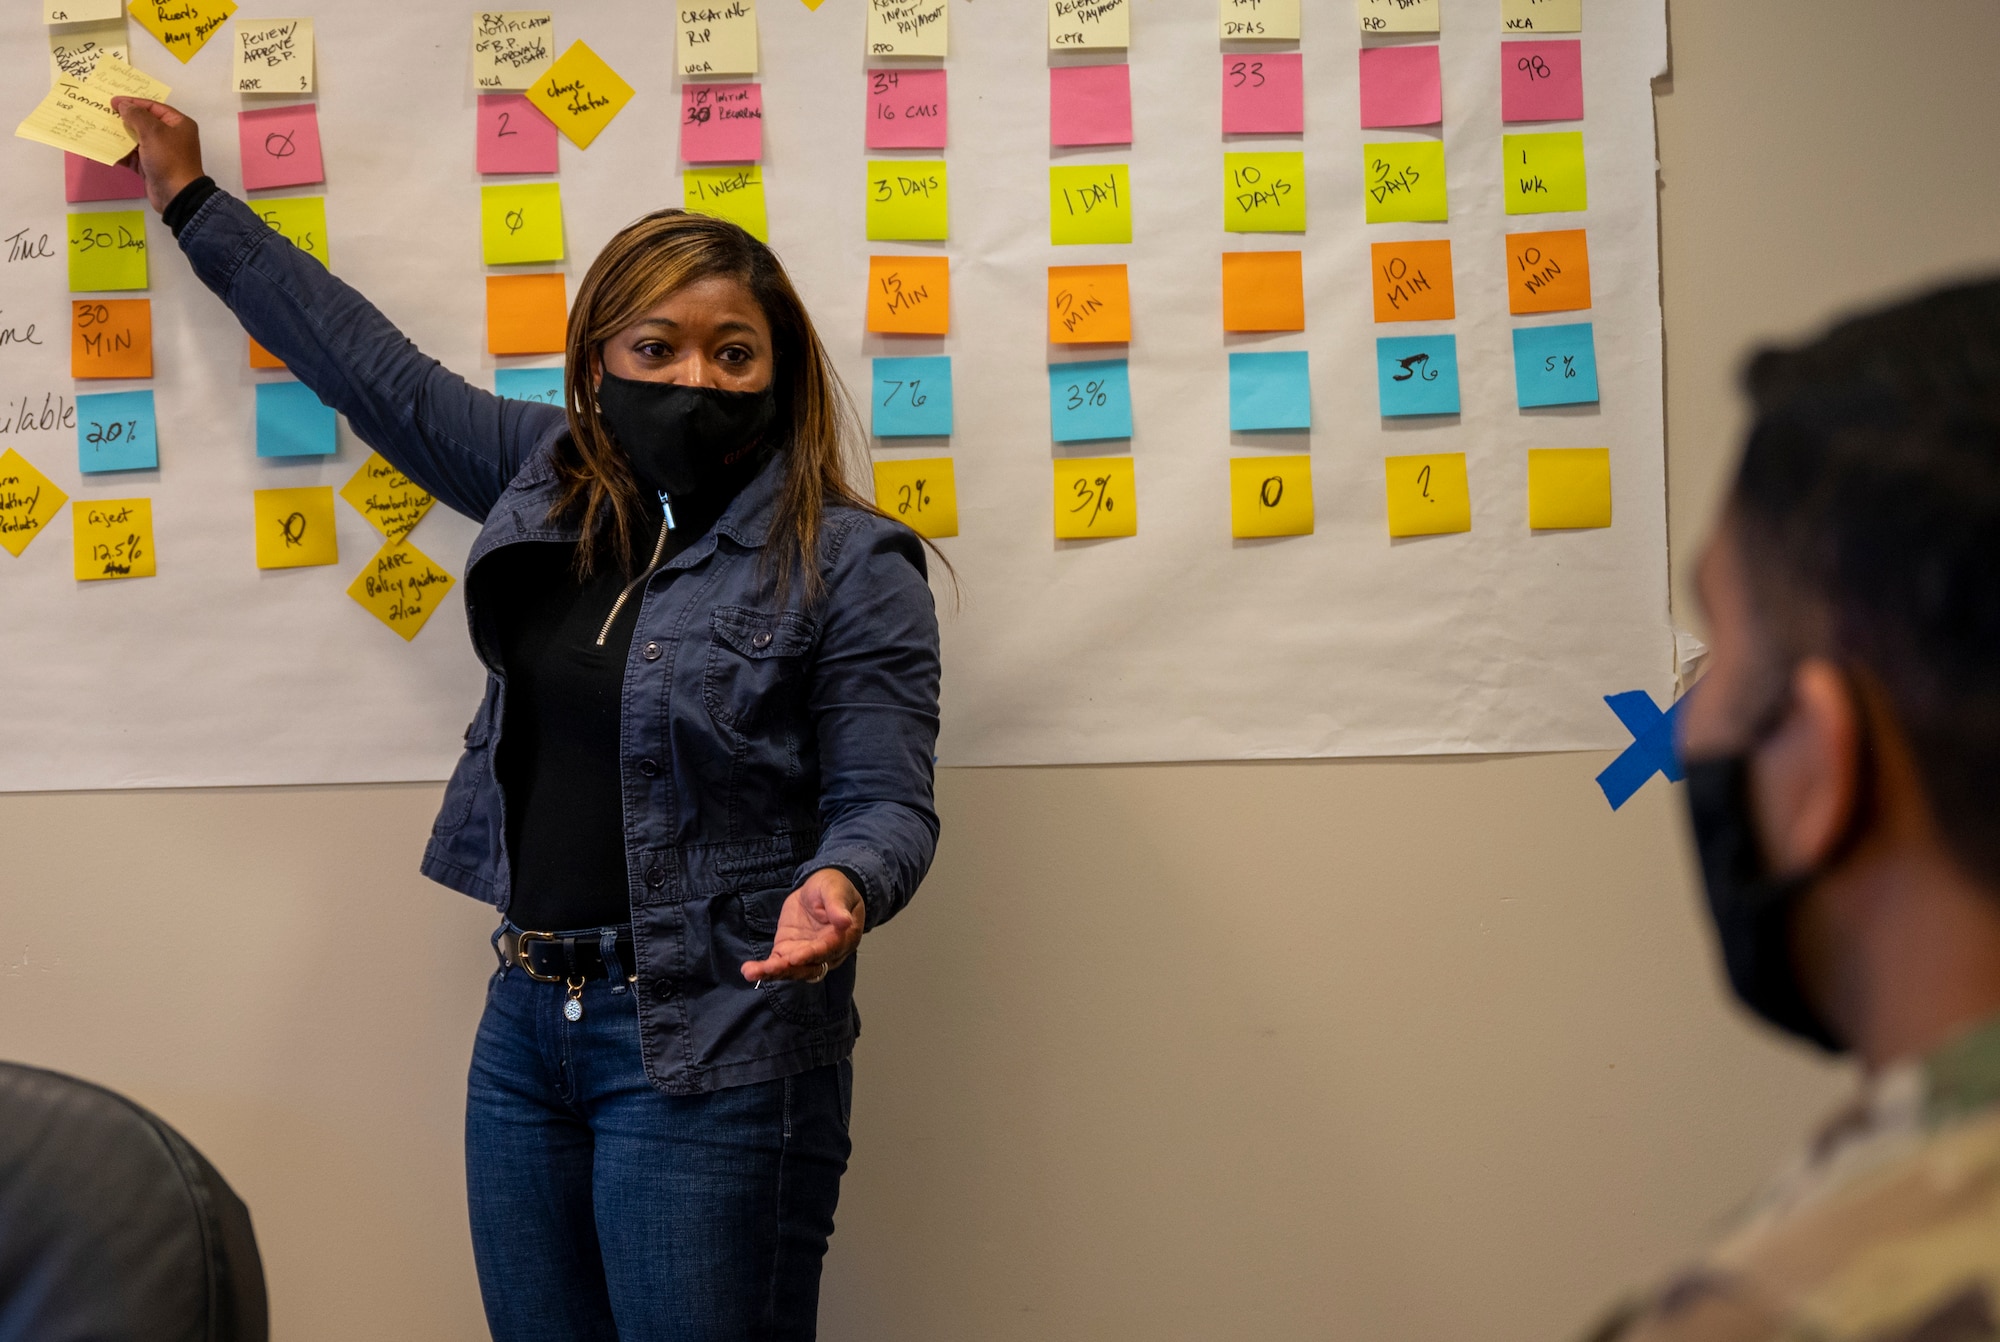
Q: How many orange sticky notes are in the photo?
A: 8